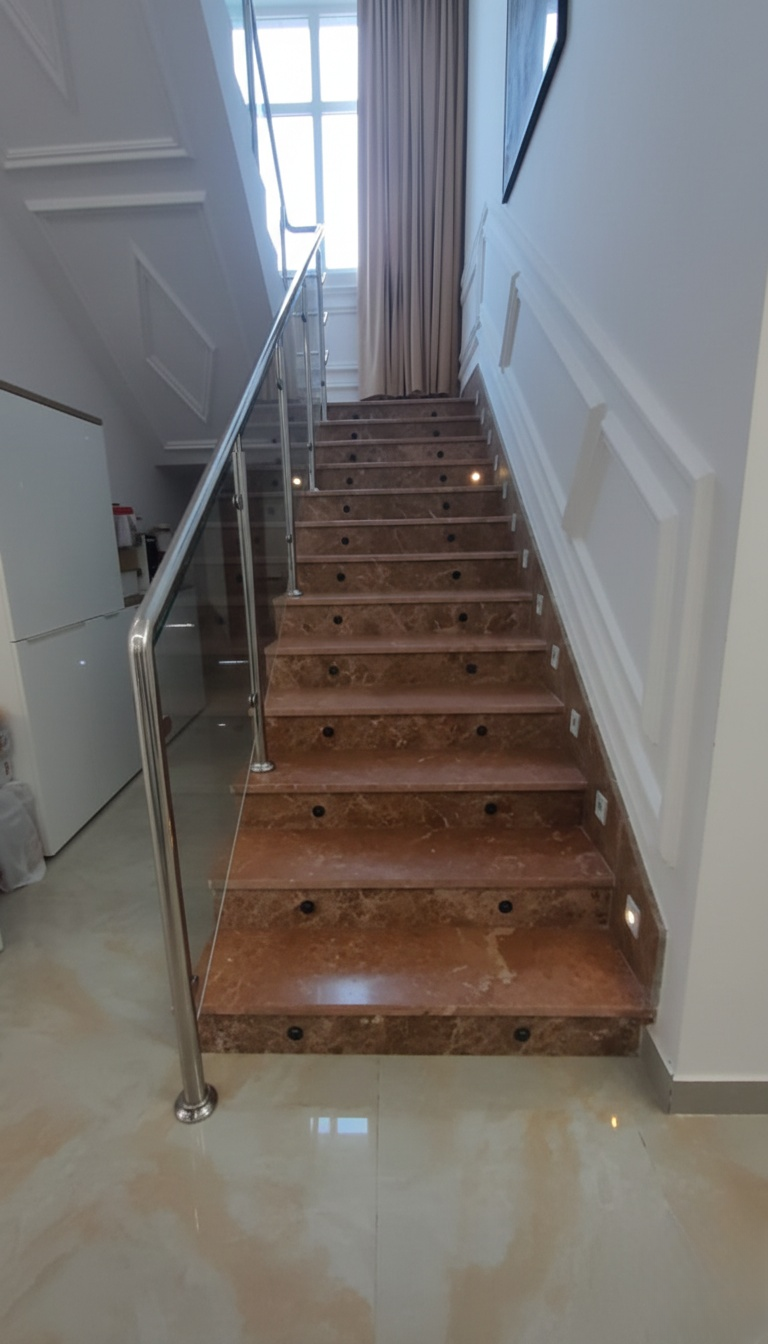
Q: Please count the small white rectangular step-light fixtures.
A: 12